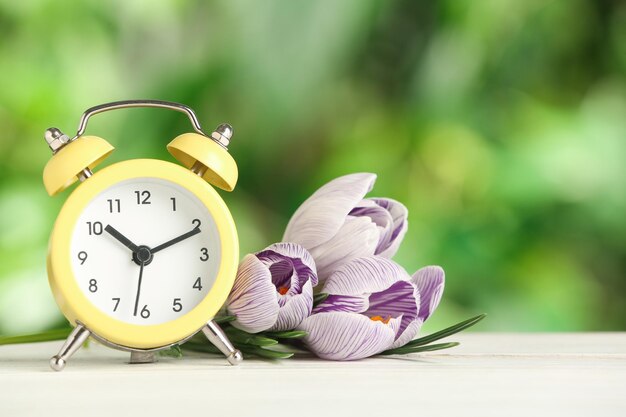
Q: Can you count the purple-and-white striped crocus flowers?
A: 3